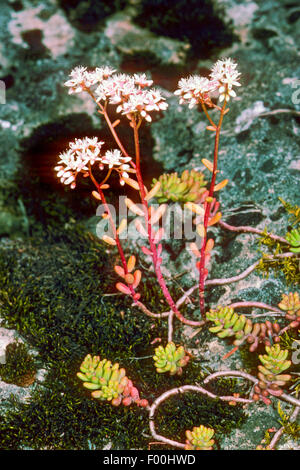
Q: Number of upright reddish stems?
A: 3